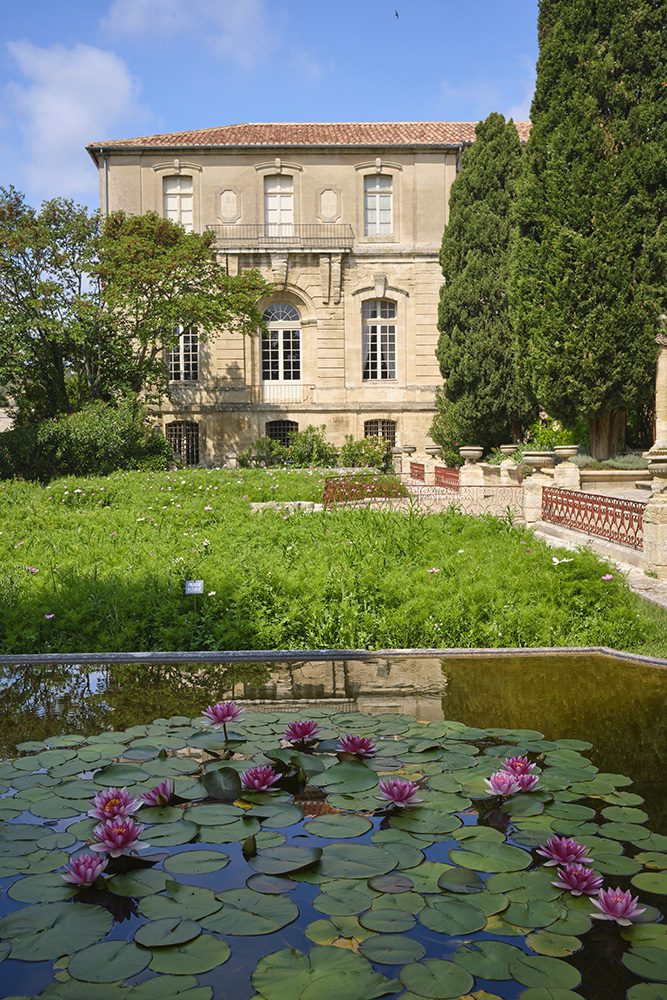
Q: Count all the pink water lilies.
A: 15